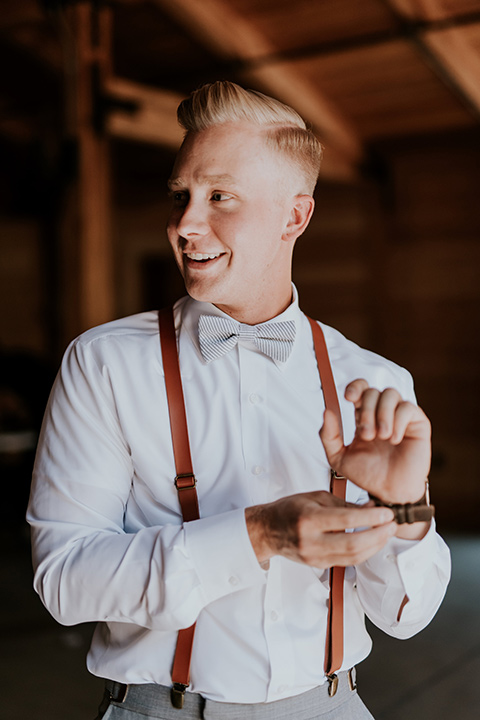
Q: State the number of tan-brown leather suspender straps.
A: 2